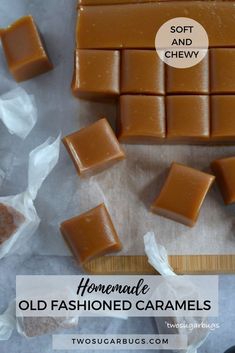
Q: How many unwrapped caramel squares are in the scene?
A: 12